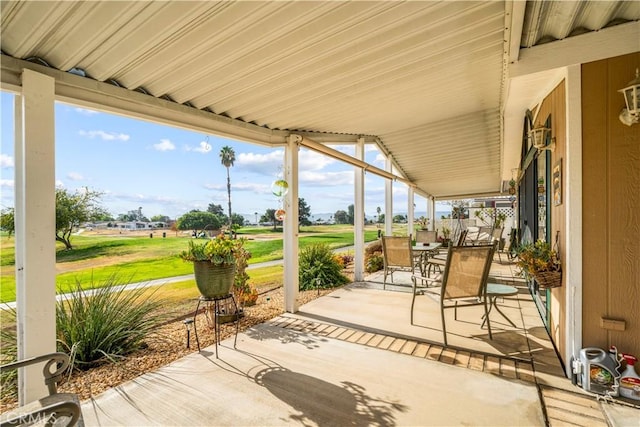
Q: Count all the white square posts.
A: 6